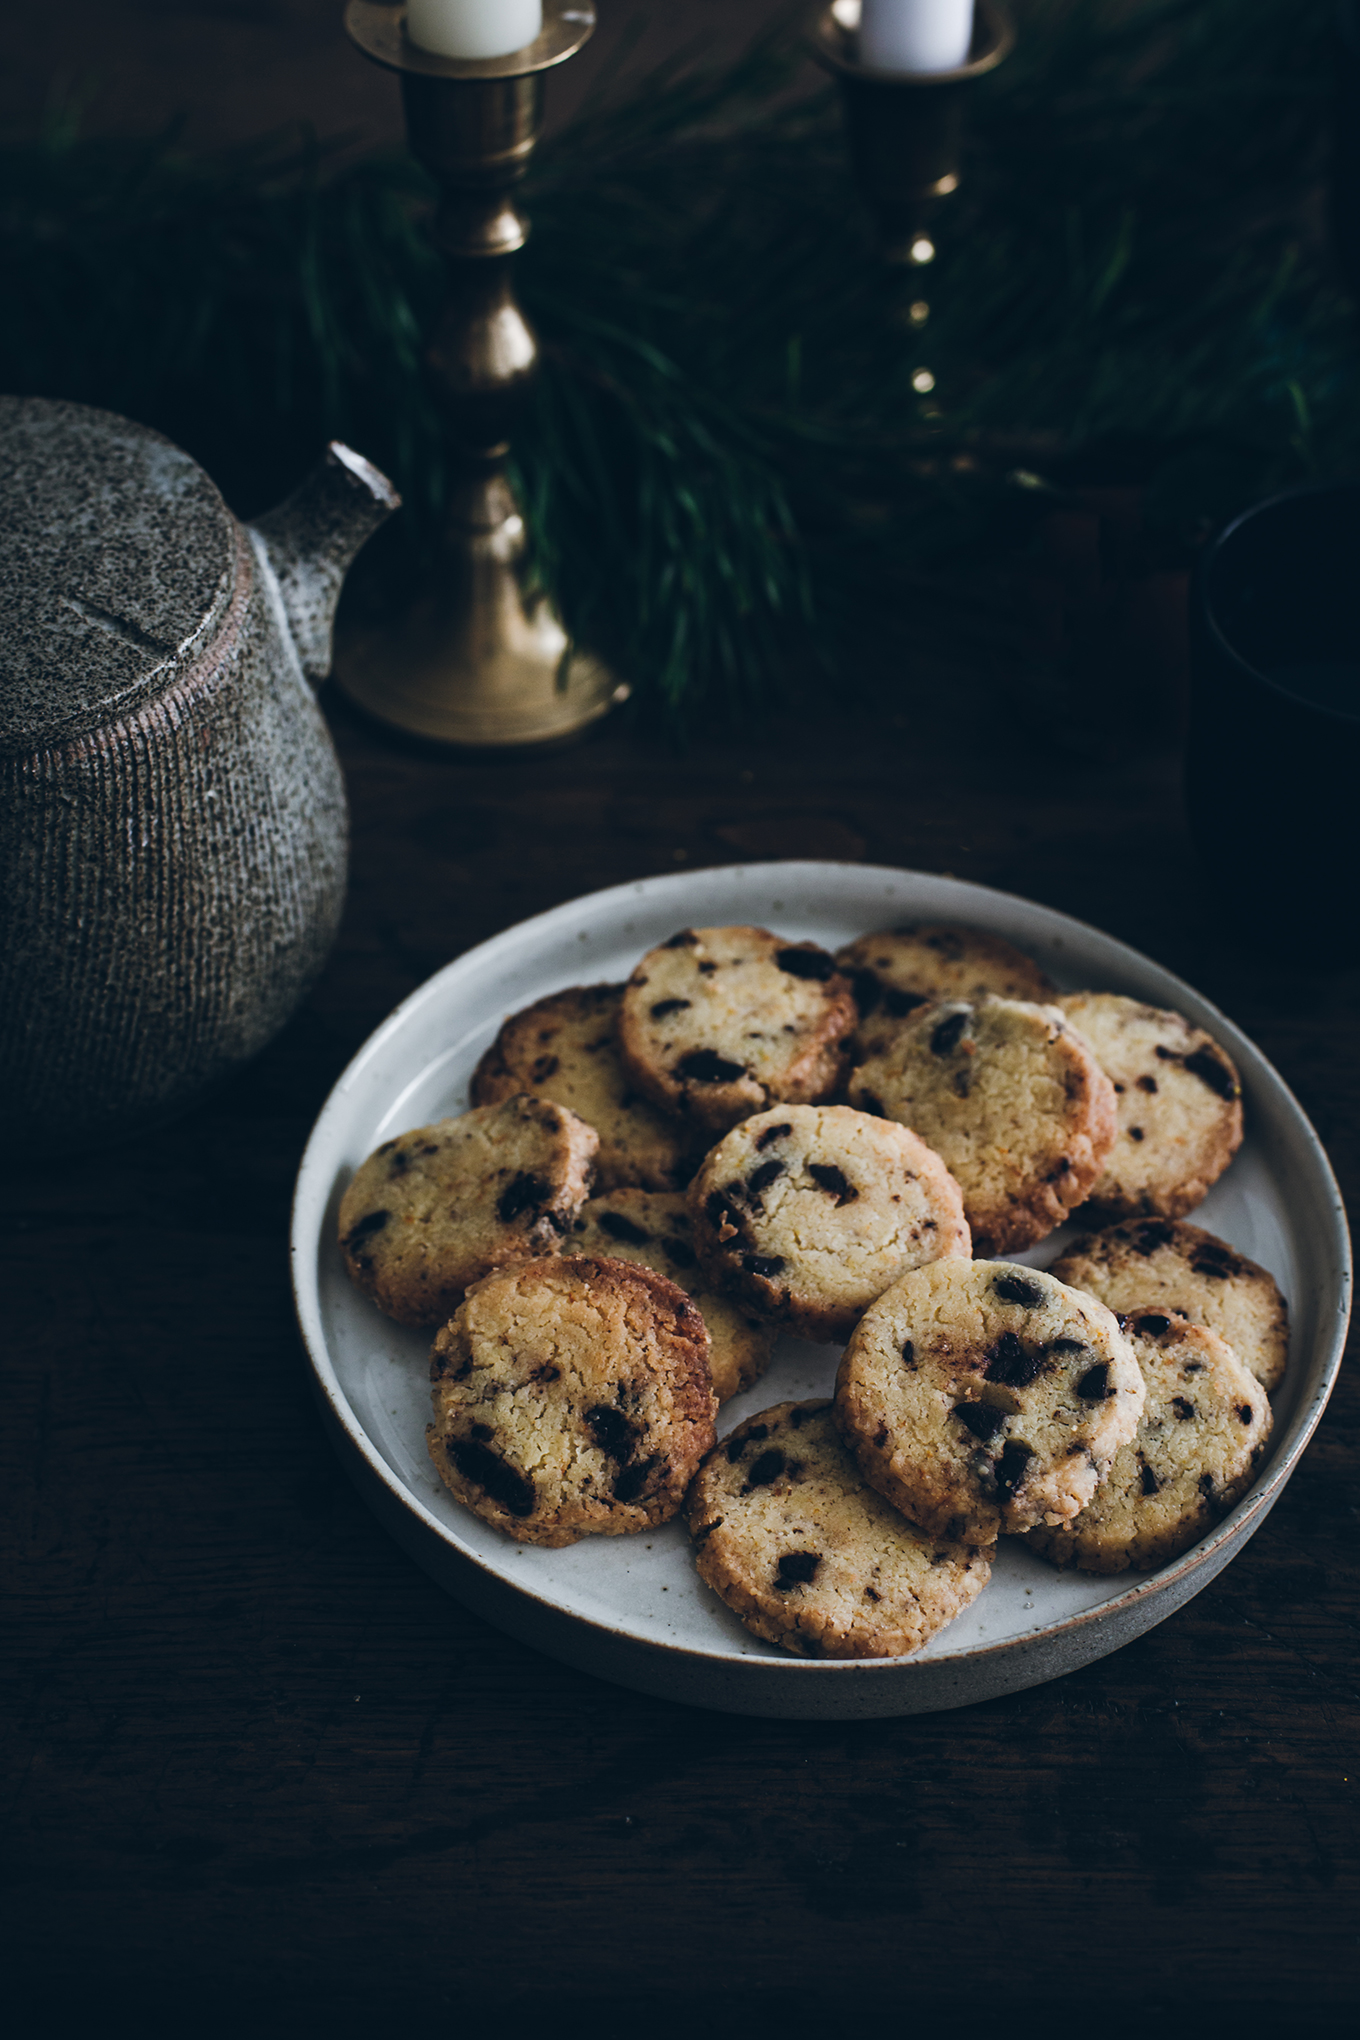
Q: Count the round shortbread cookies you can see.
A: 13